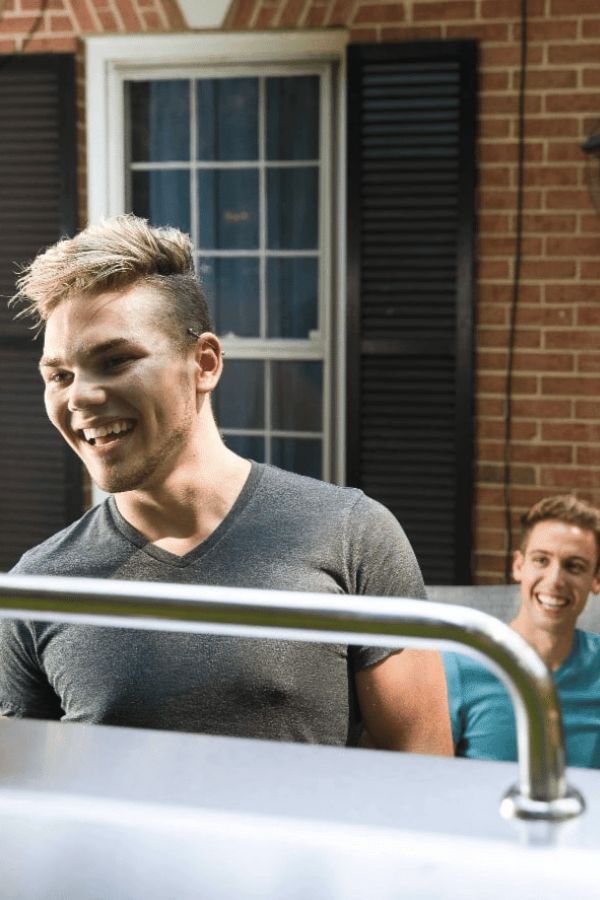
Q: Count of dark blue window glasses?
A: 12